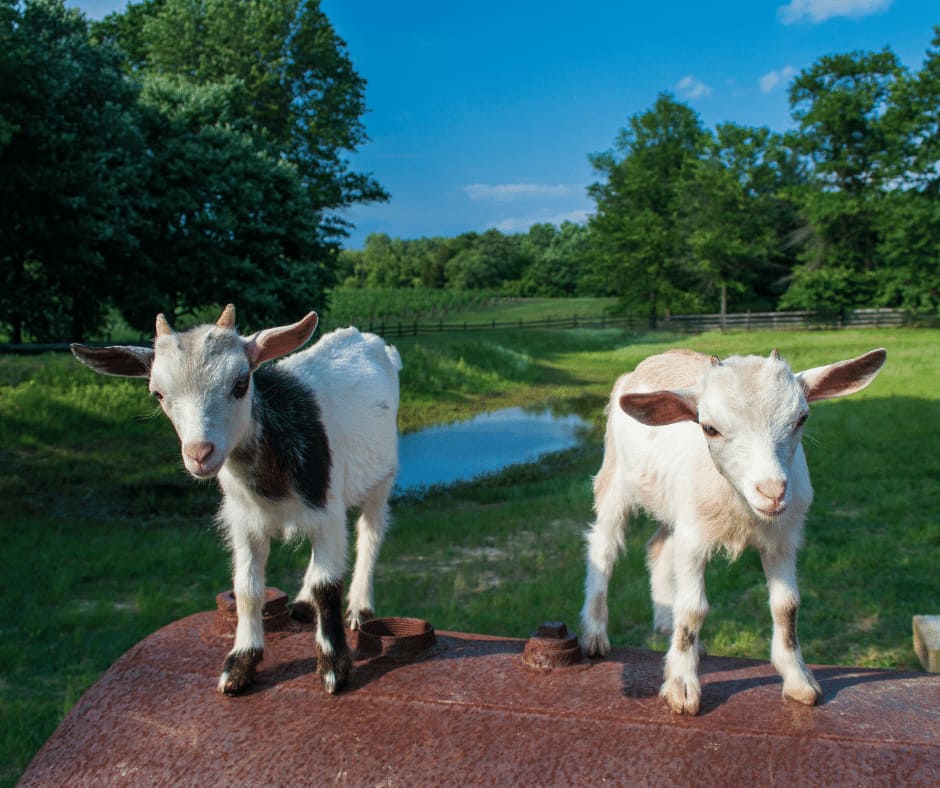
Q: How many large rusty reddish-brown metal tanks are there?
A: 1